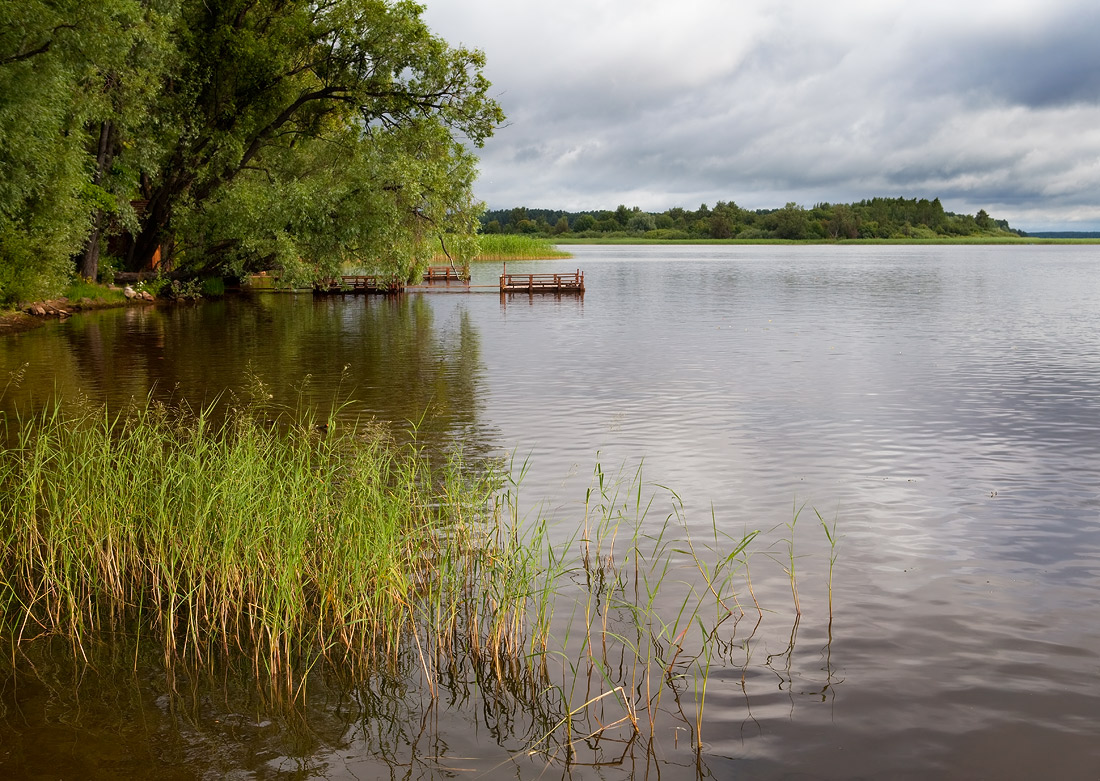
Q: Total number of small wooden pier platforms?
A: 3